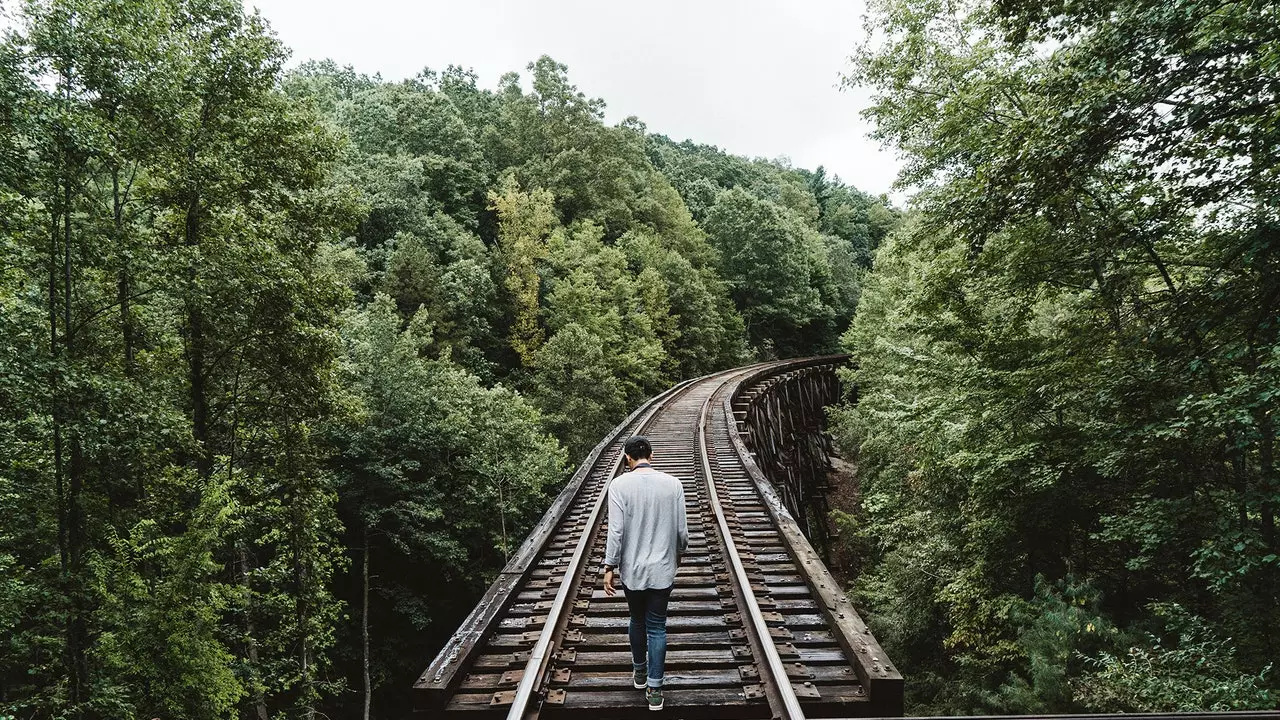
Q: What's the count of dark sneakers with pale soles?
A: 2